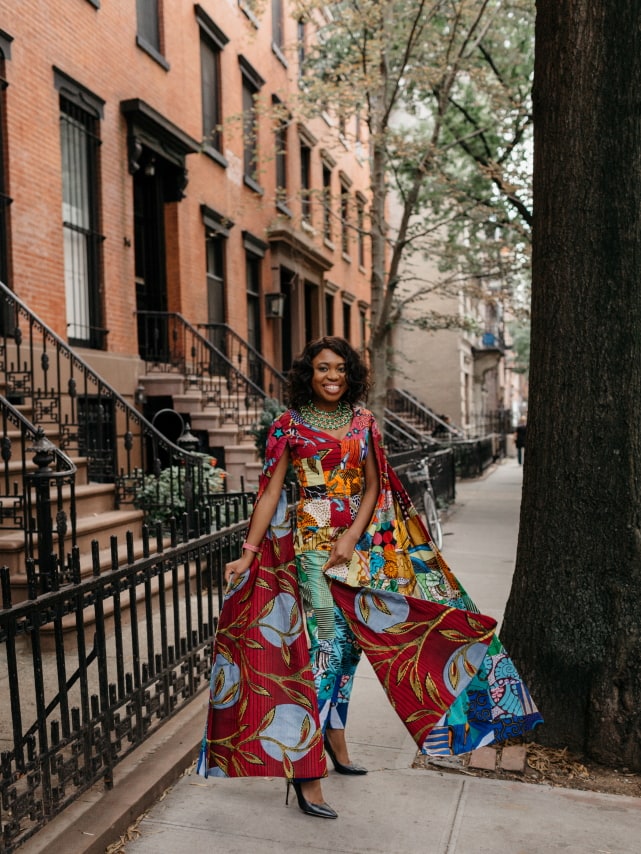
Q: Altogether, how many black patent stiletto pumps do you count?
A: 2